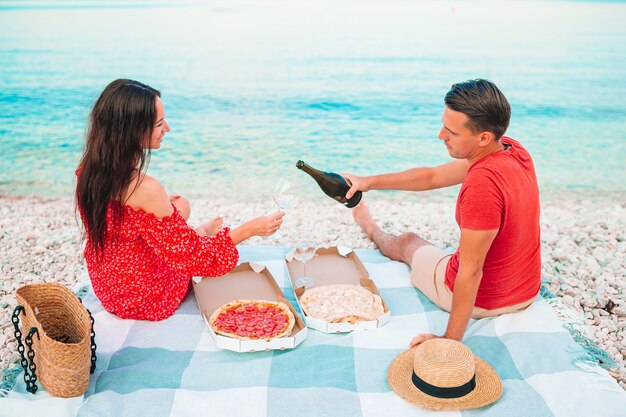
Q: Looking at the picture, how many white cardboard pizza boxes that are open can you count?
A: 2